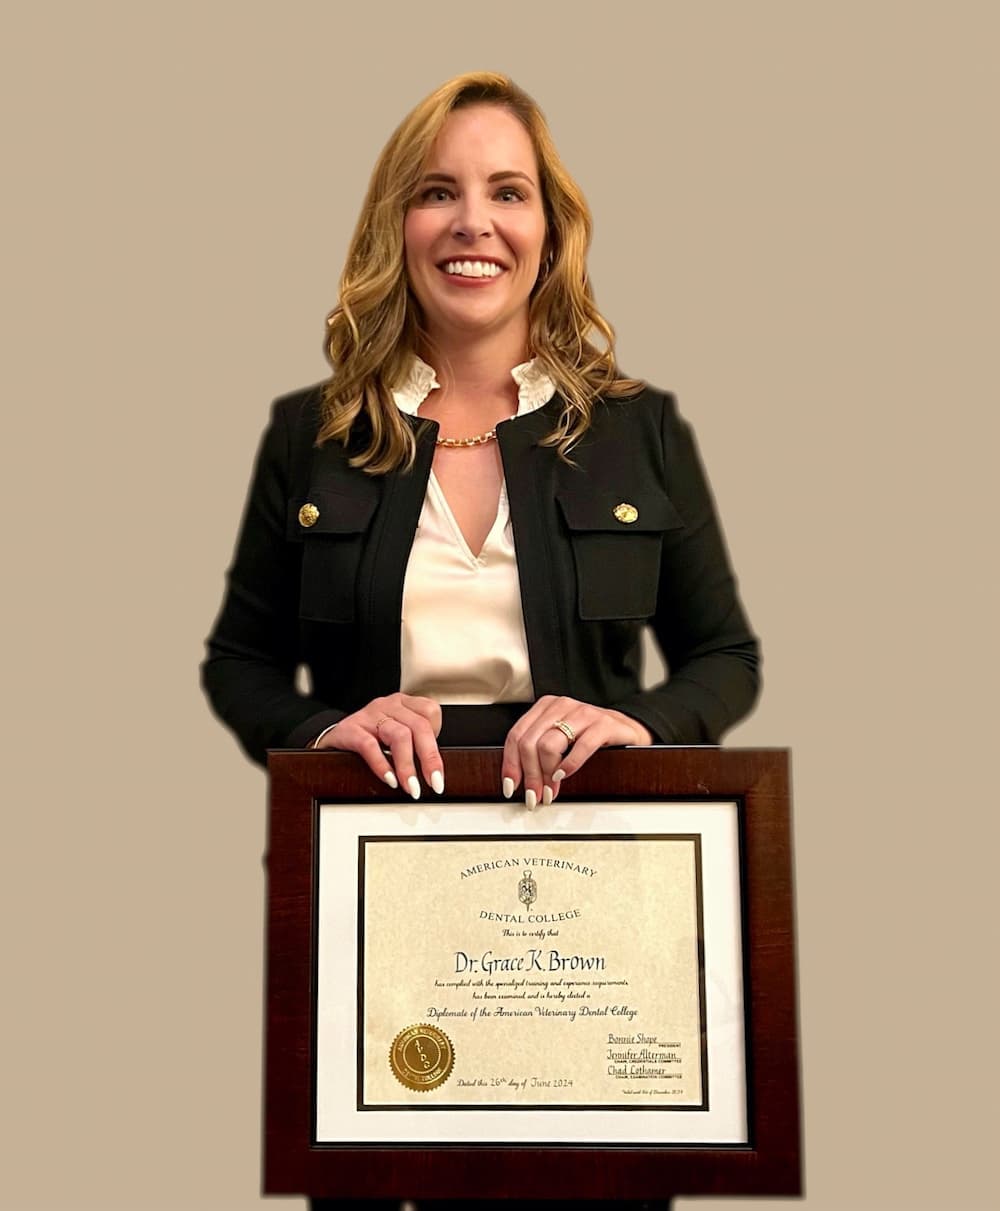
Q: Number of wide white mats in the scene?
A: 1